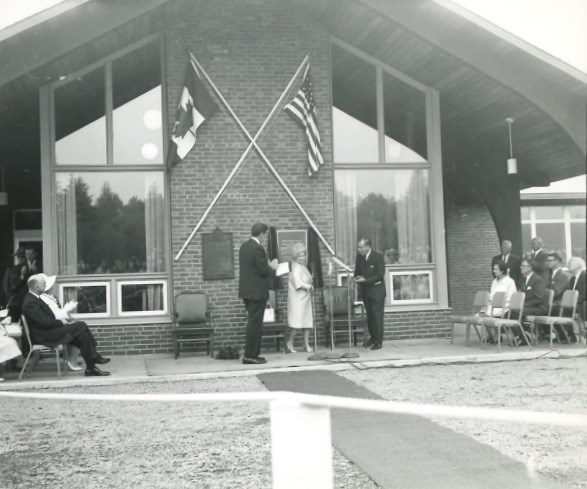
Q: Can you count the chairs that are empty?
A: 7